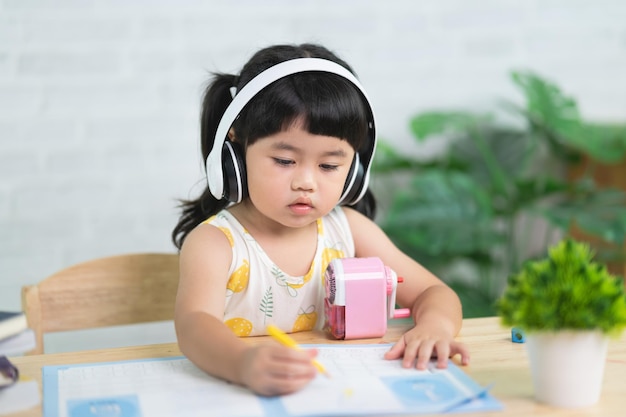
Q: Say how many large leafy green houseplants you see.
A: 1